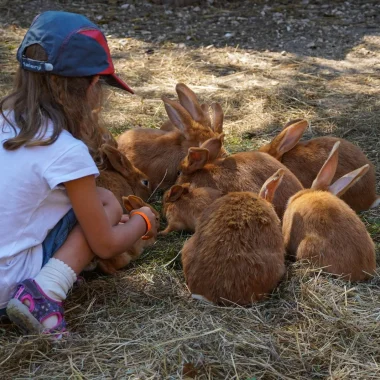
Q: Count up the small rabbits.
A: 2